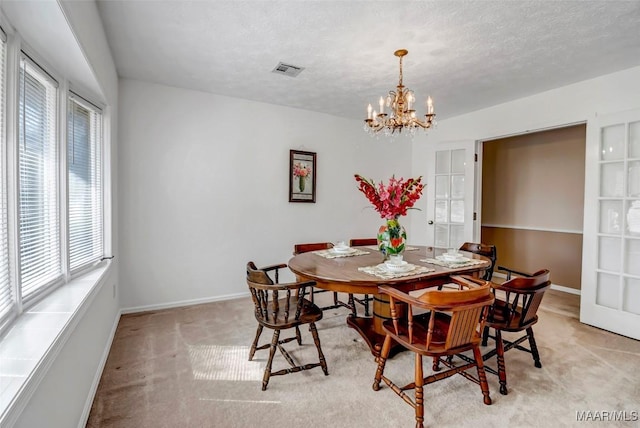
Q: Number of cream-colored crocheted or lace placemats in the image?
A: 4